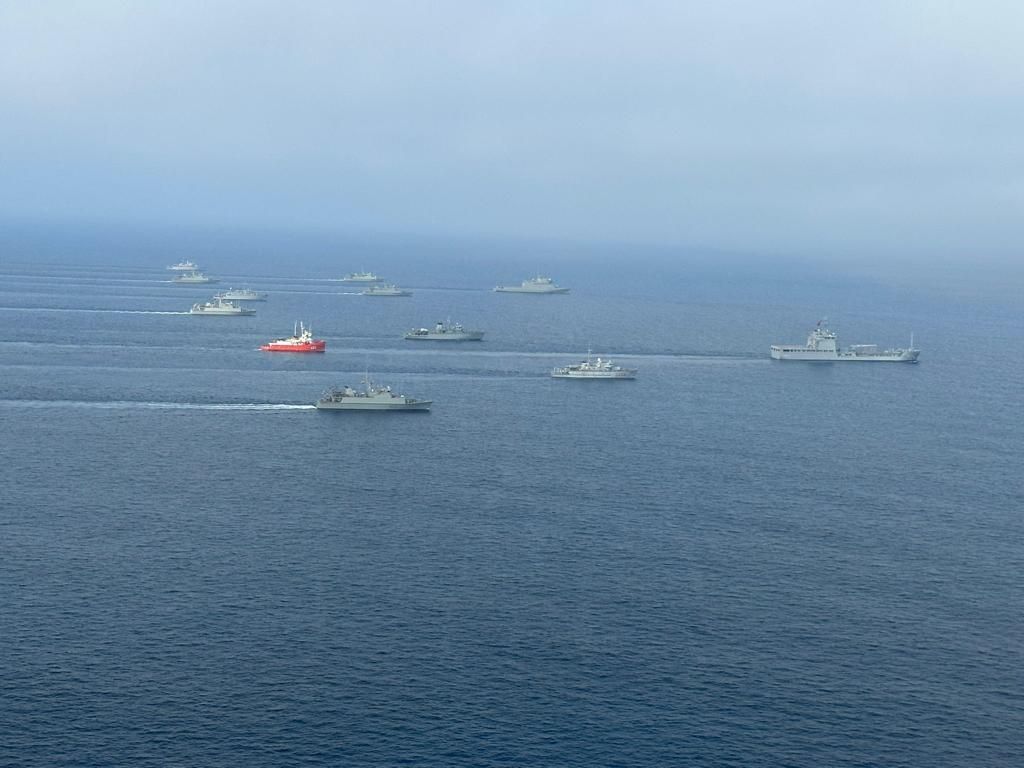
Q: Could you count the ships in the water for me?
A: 12